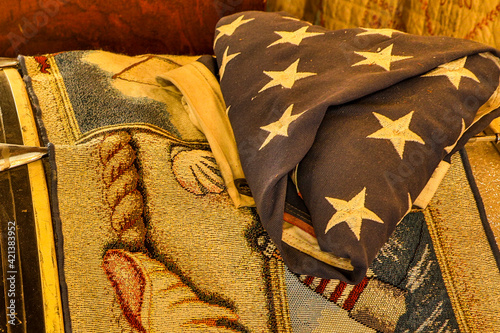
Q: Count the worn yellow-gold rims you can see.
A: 1